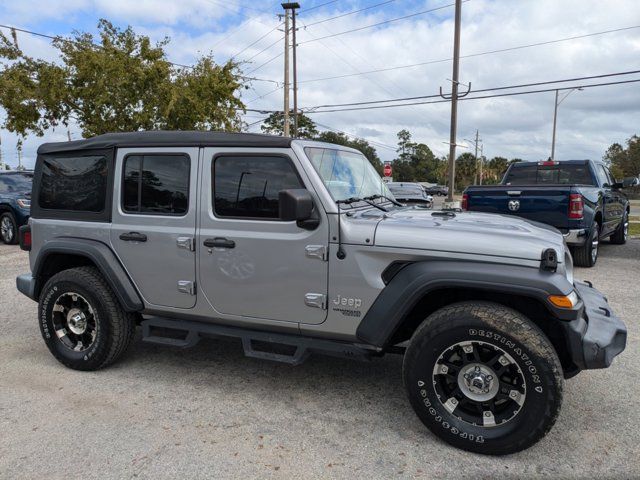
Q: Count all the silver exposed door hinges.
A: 4